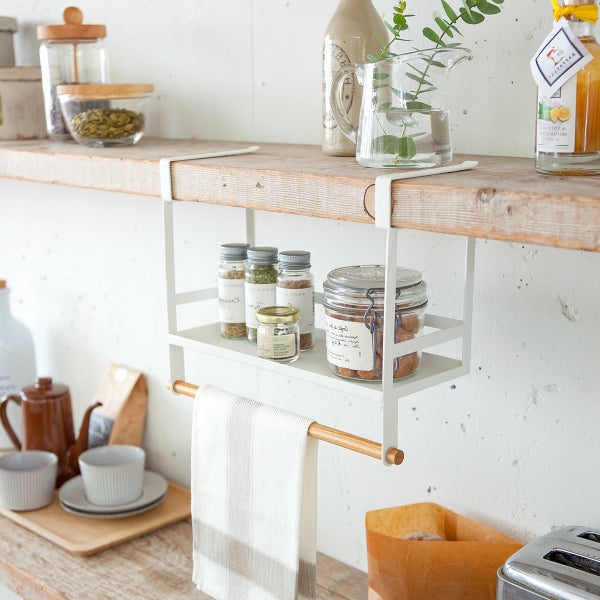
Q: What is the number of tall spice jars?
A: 3